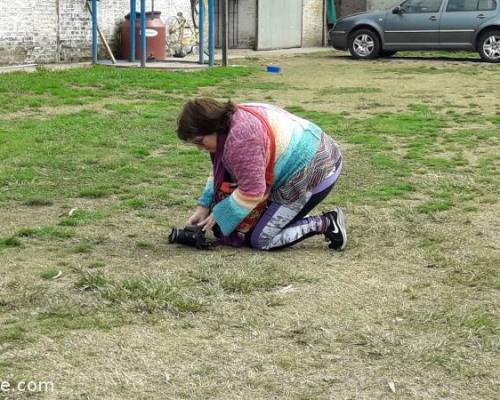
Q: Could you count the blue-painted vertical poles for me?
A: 5